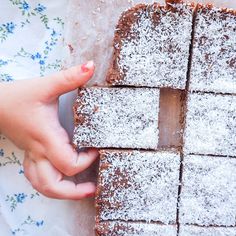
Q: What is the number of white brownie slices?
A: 8